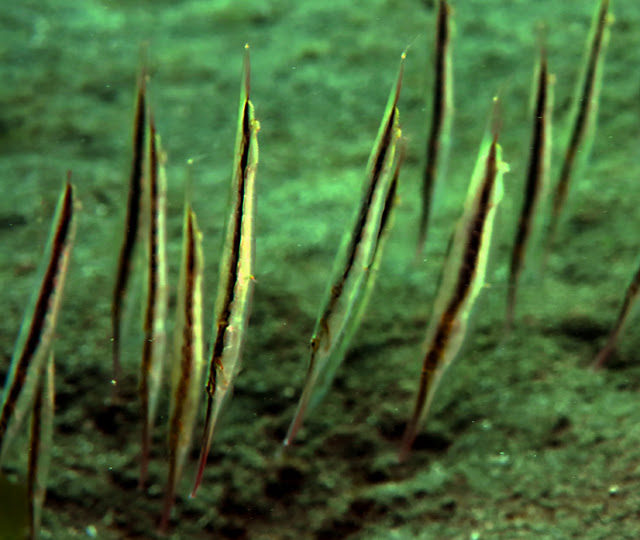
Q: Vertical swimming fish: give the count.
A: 13